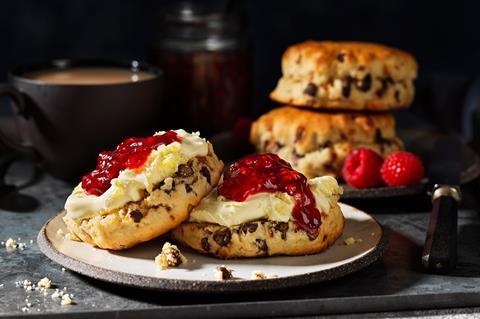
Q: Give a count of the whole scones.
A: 2